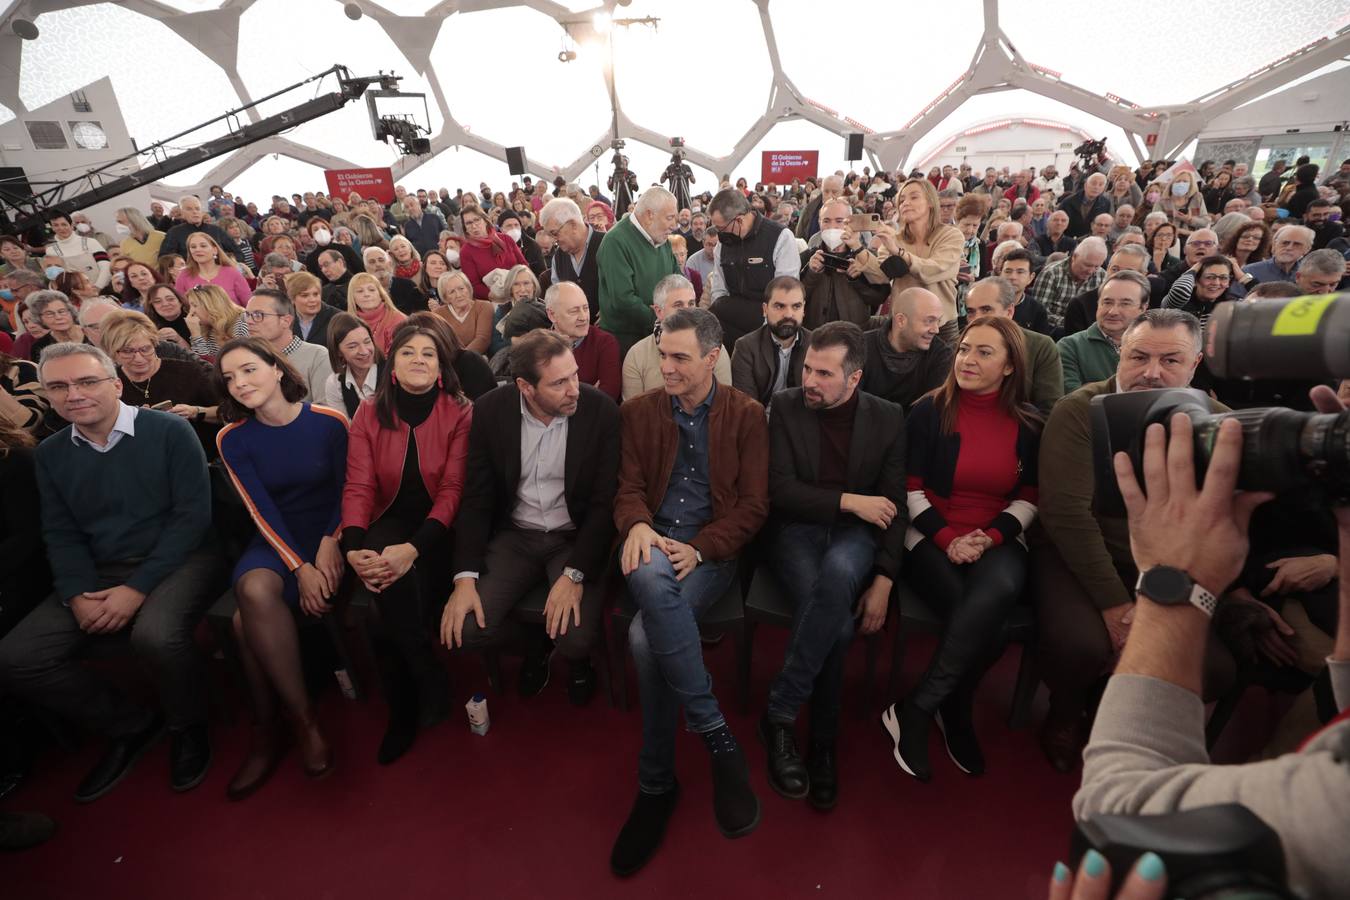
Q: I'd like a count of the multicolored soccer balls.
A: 0